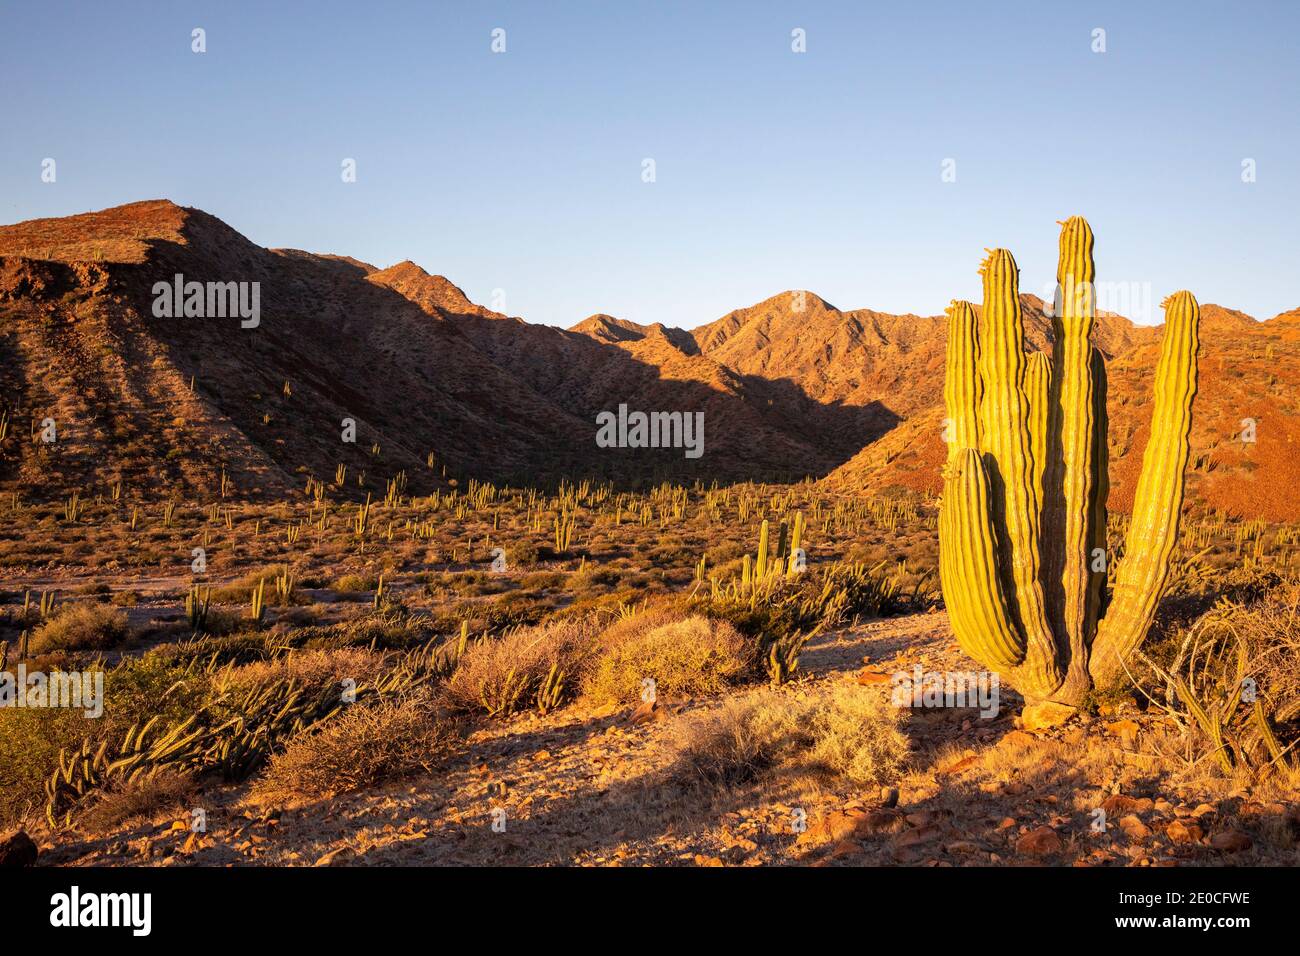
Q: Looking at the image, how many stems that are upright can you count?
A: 7